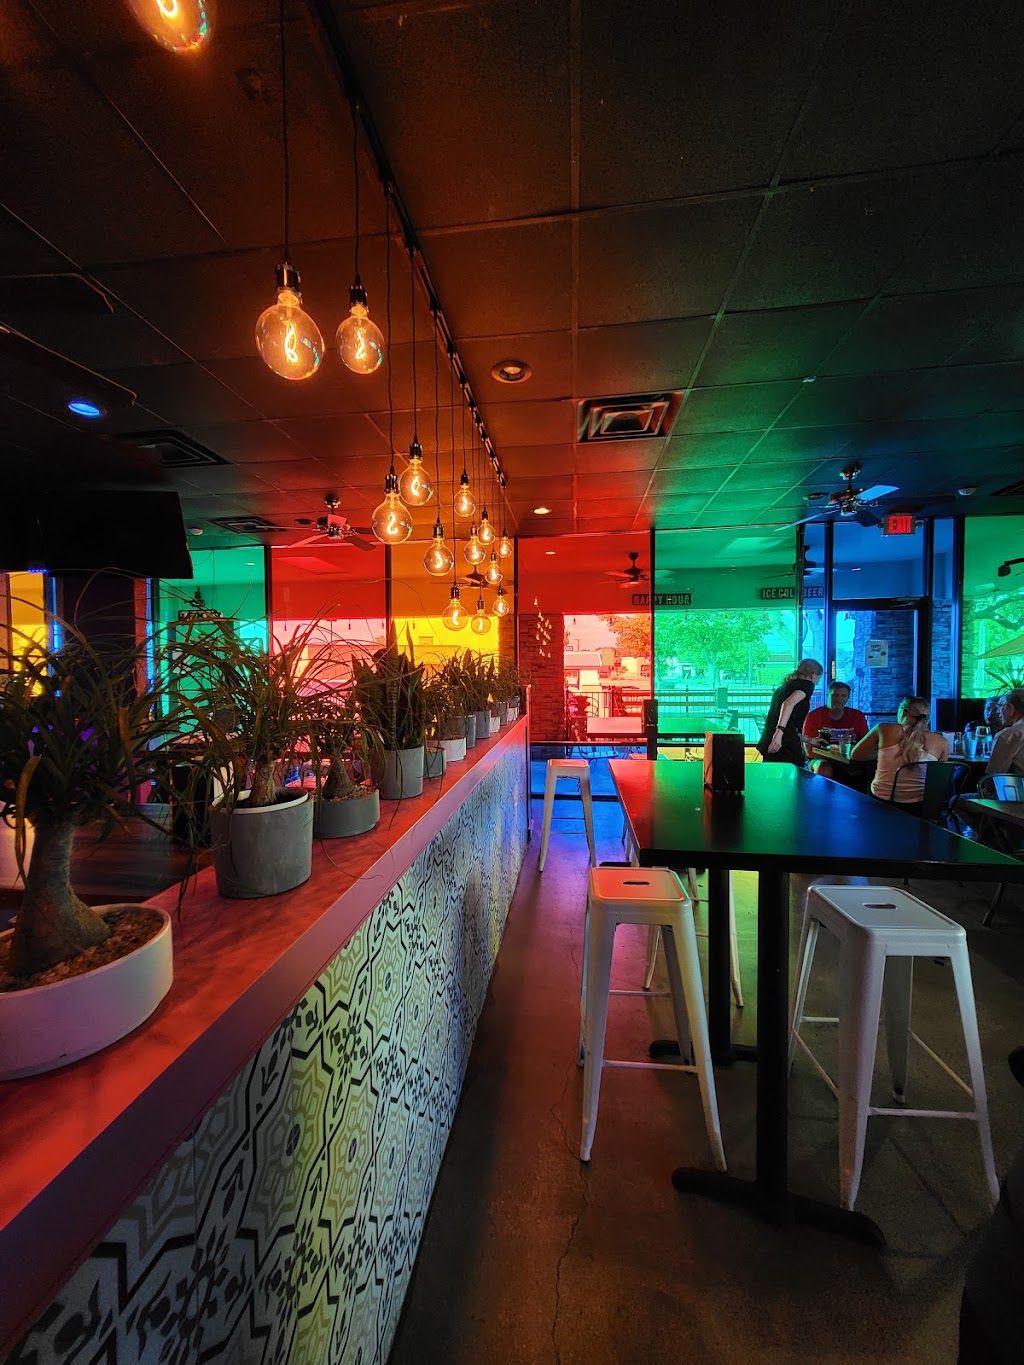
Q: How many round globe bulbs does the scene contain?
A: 14